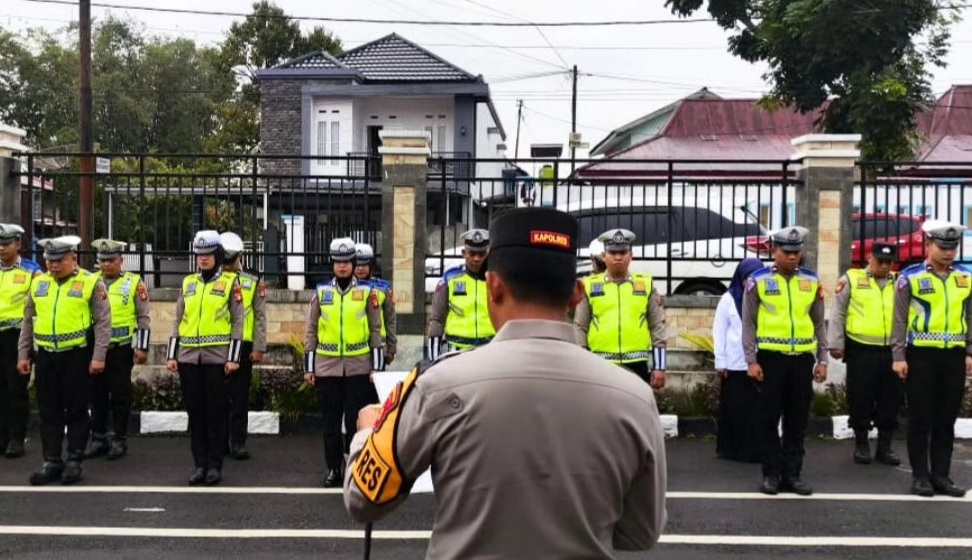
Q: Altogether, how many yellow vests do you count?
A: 12